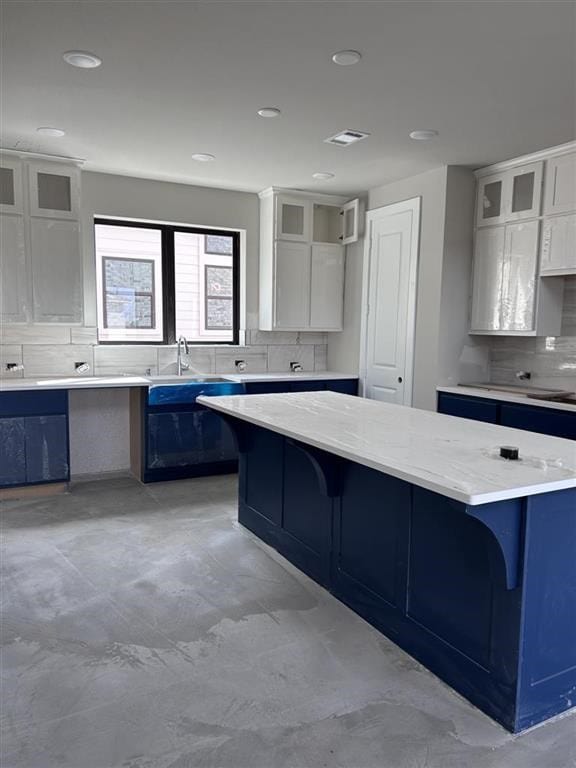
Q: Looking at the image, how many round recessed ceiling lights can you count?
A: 7